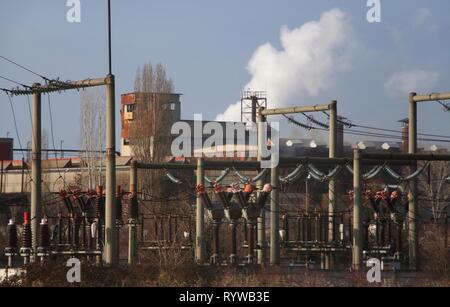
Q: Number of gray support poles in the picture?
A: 9